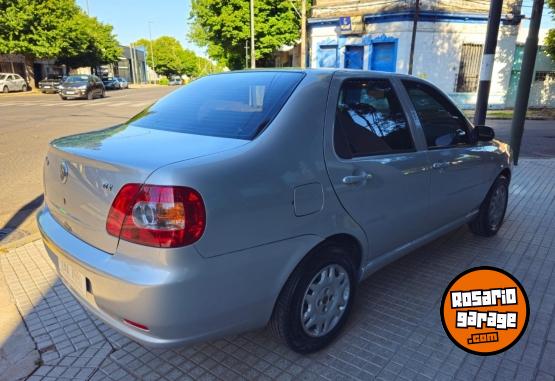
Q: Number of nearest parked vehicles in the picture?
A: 1